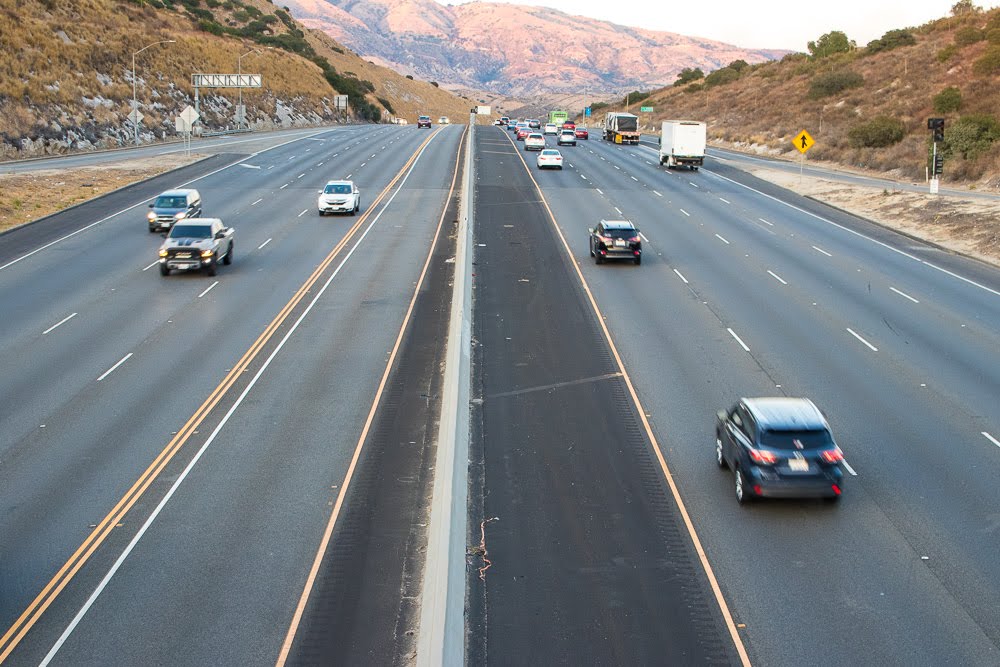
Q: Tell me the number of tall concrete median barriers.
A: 1